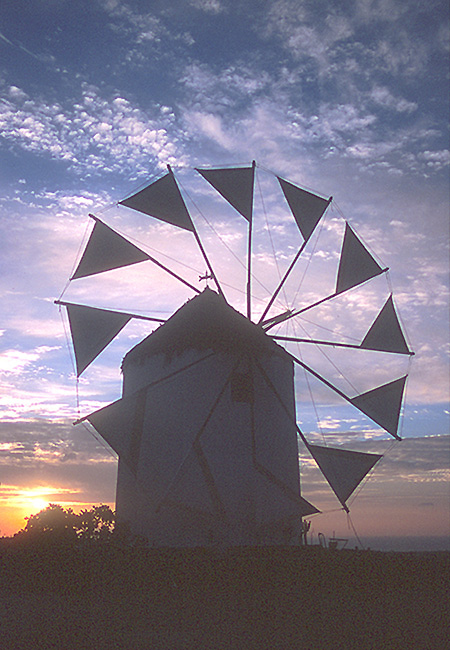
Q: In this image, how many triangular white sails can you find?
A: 12